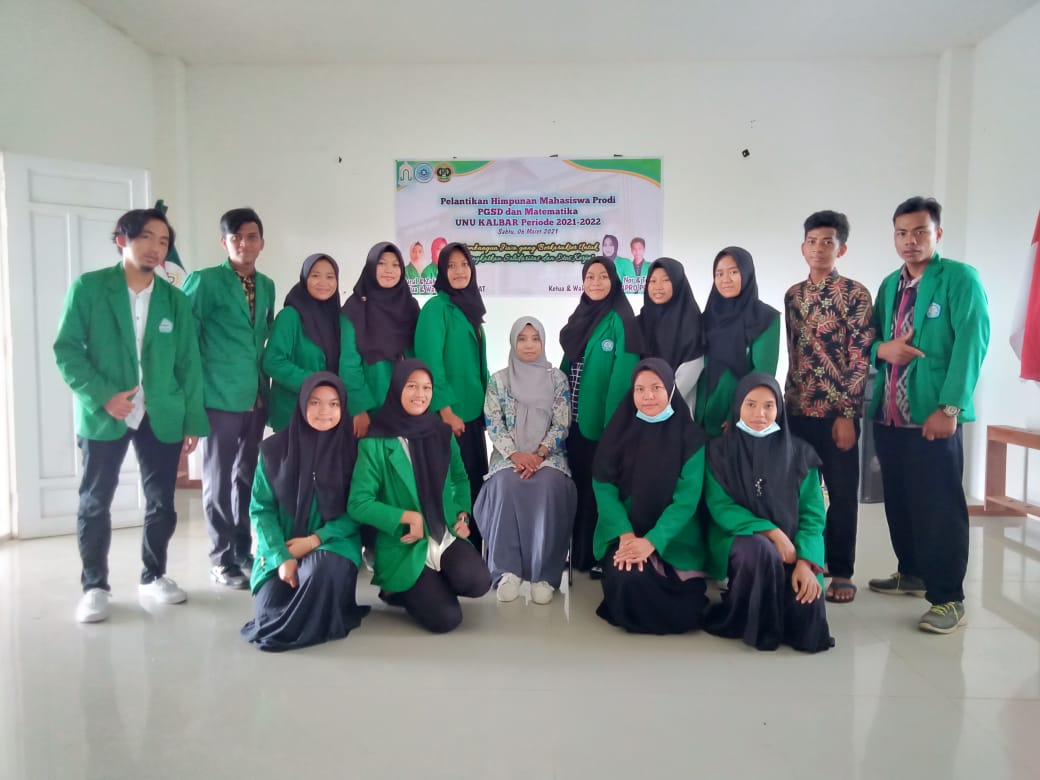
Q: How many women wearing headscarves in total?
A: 11